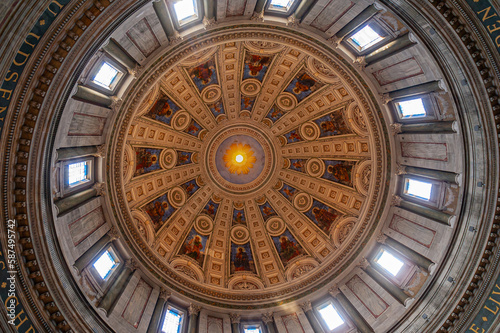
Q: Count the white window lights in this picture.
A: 12